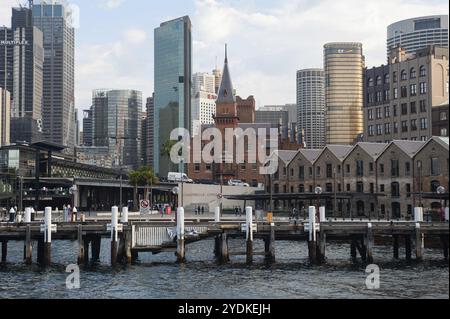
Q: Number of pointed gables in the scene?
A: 6